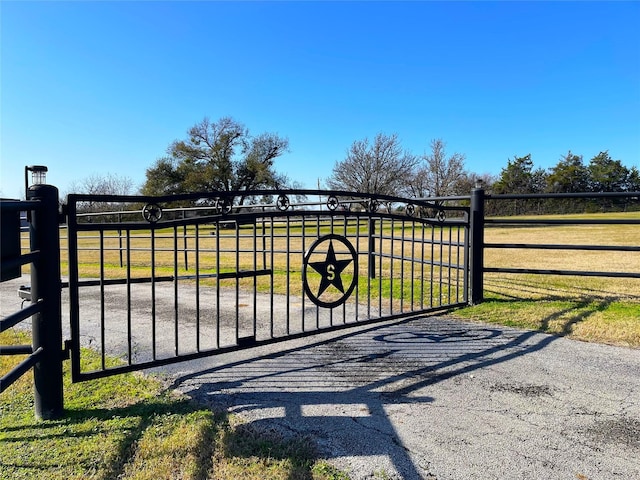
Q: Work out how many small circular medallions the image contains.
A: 7